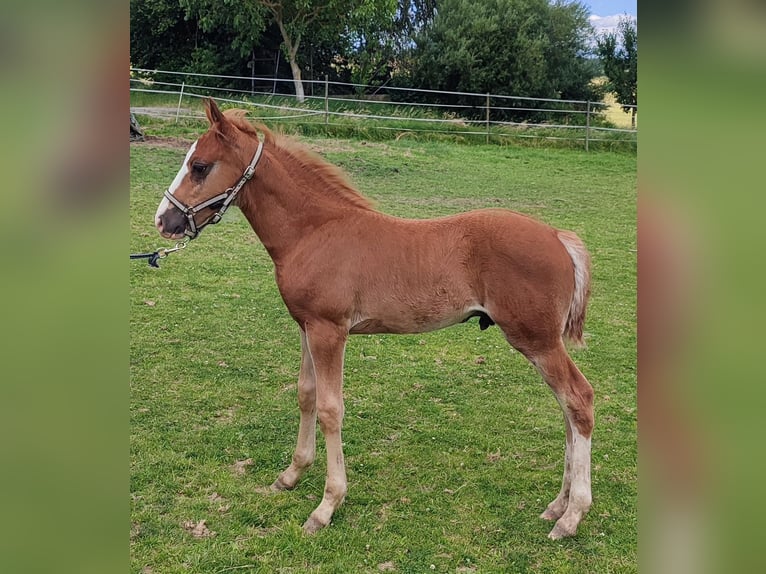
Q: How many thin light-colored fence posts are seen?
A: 4